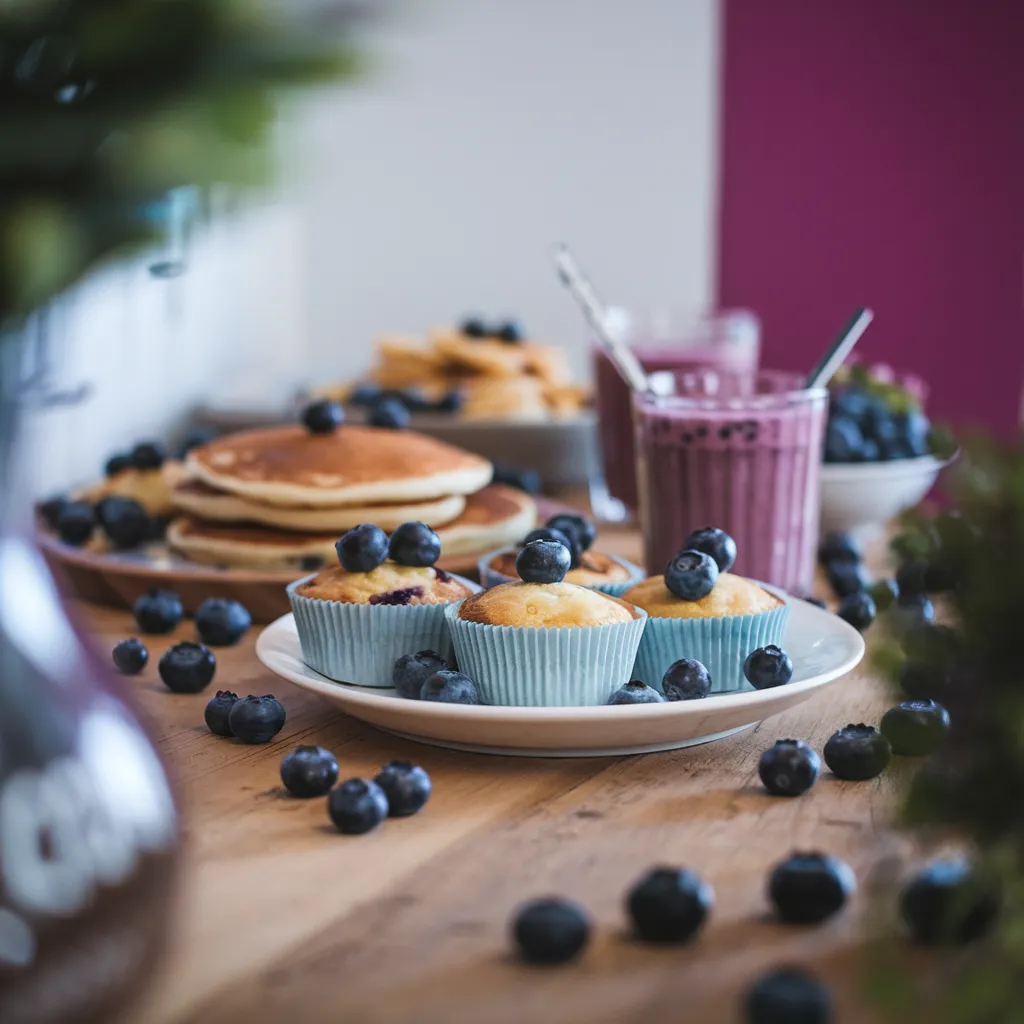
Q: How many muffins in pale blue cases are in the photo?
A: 4